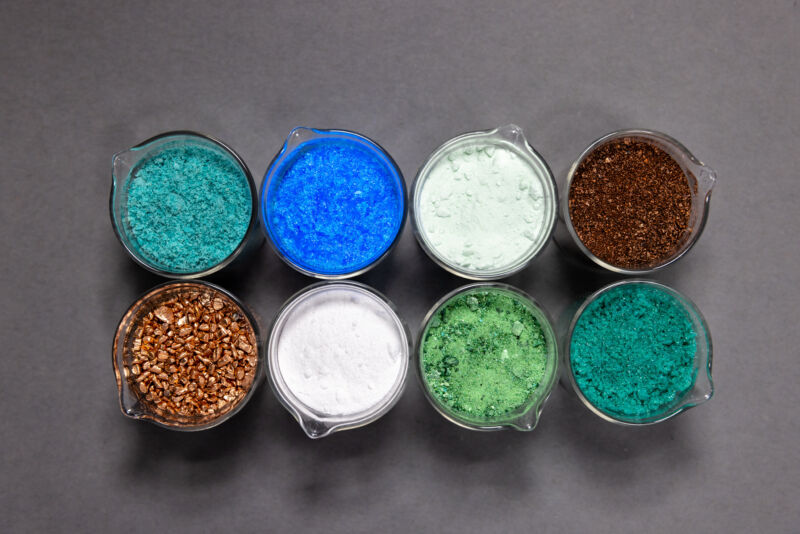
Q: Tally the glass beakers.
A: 8